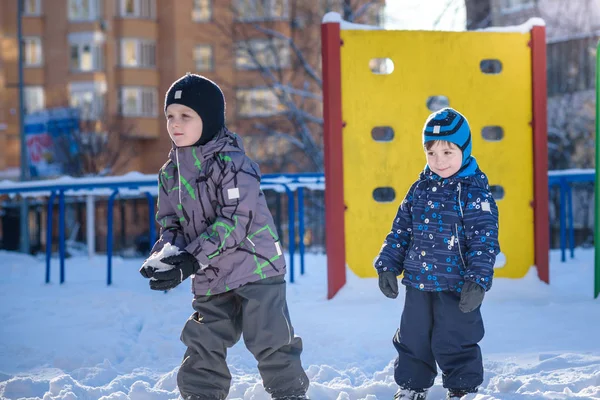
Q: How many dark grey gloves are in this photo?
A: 2